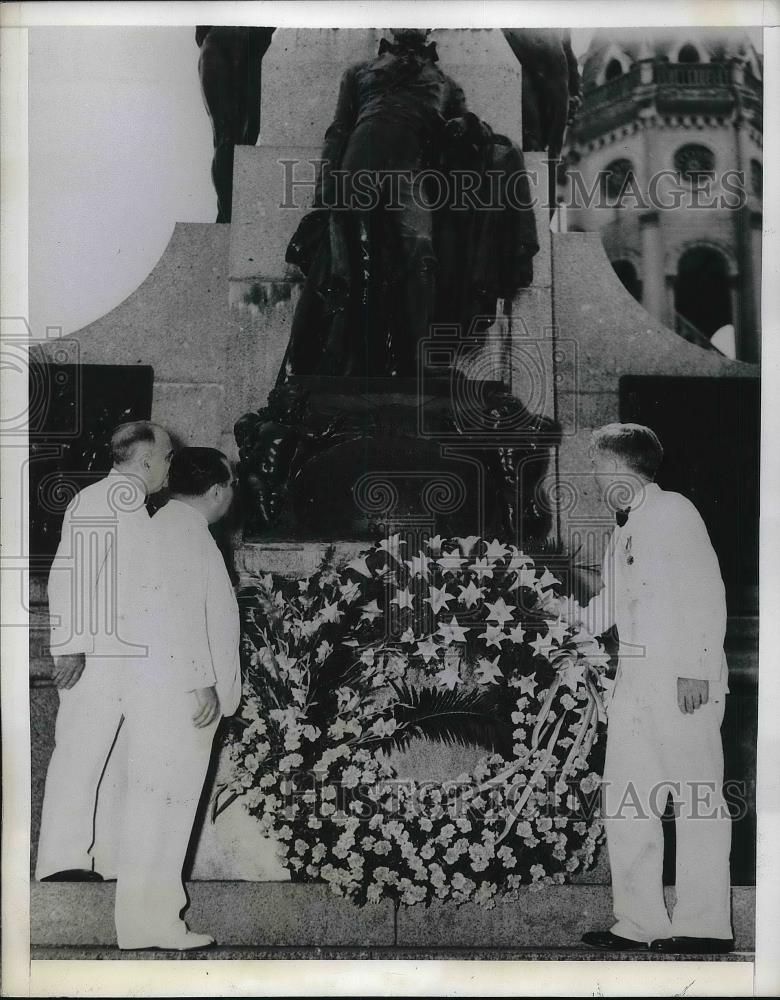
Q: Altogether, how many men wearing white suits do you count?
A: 3